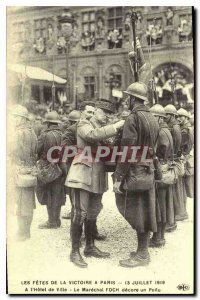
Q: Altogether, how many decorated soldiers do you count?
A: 1